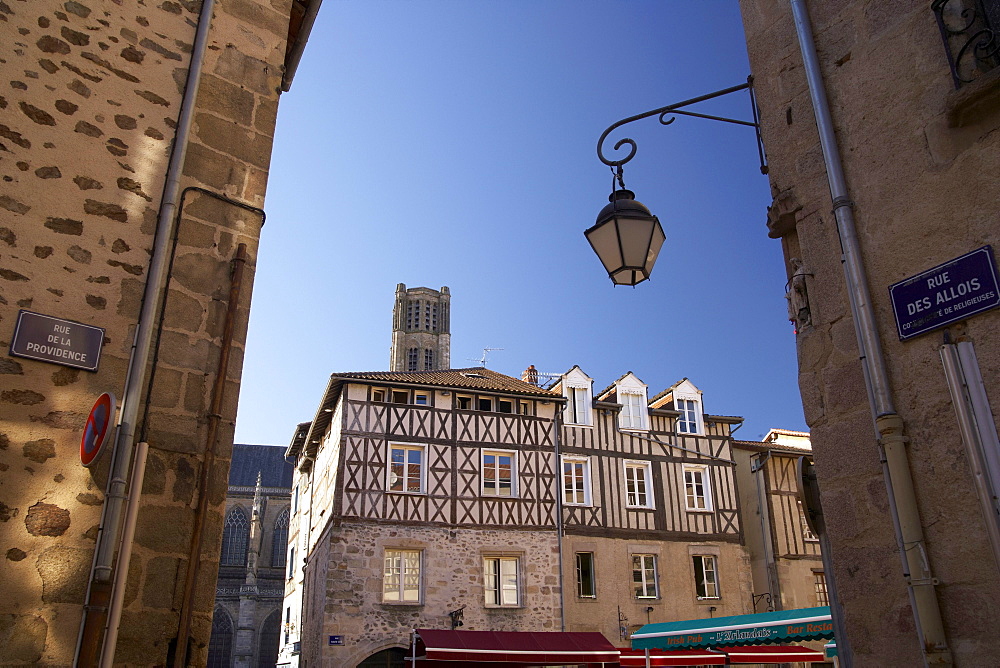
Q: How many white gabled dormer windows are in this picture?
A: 3